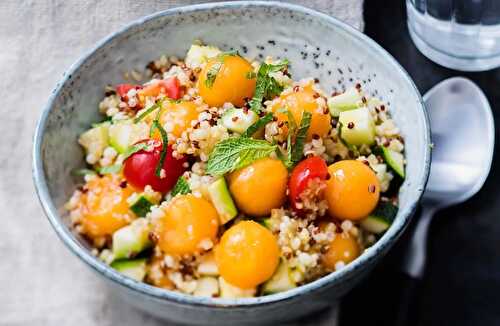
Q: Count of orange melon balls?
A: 9